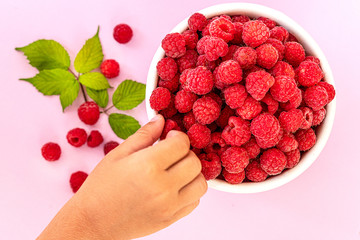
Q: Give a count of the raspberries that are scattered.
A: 8